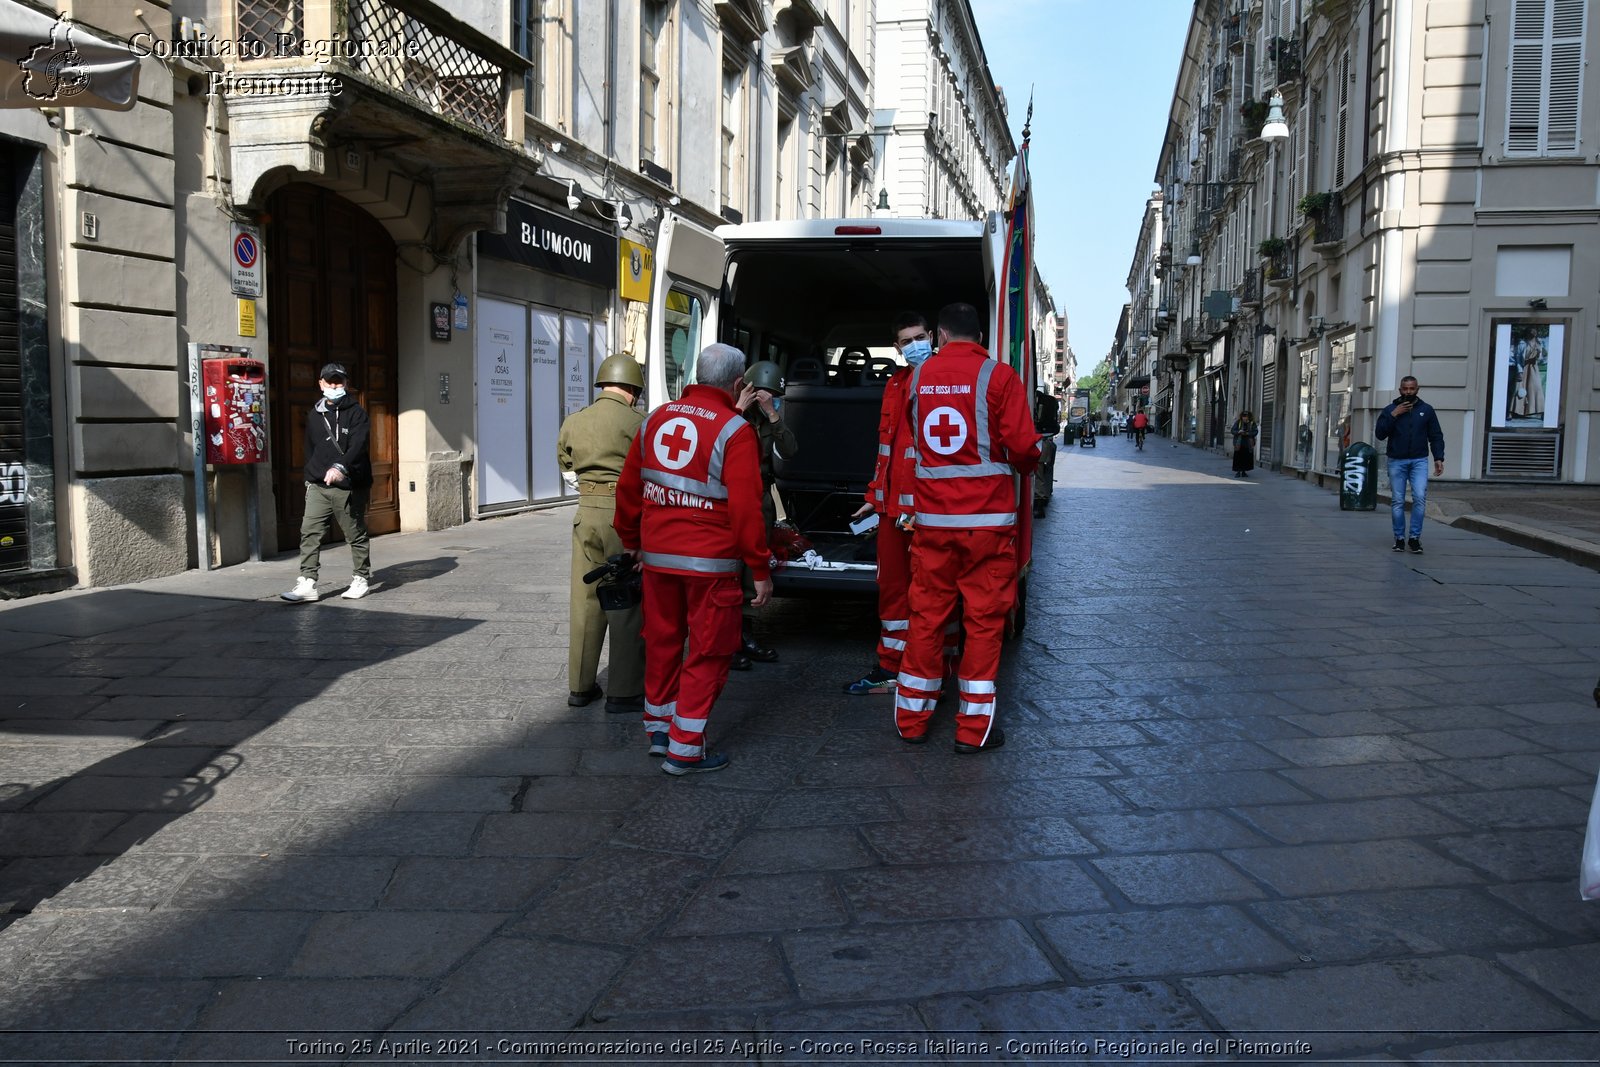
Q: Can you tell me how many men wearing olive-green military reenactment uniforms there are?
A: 2